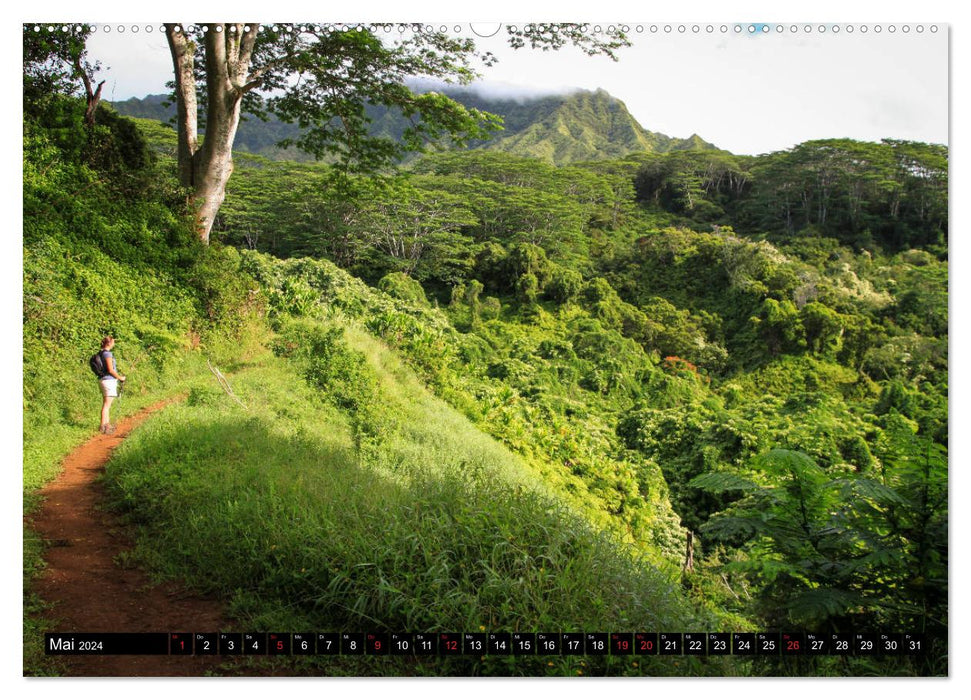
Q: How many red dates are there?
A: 7